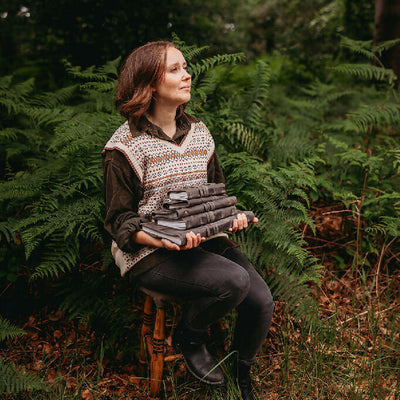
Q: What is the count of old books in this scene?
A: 5